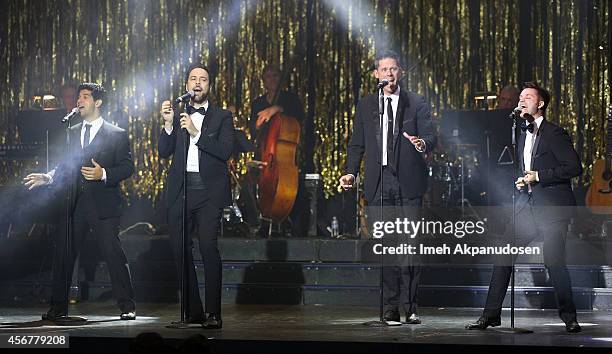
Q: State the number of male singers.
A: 4